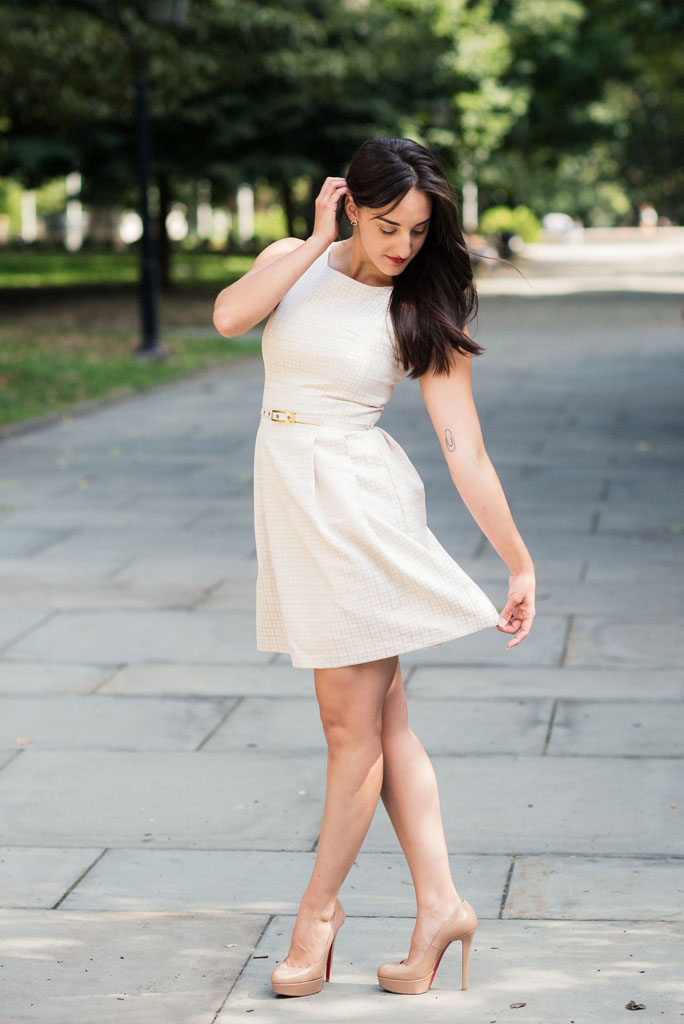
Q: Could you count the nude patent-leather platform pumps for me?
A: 2